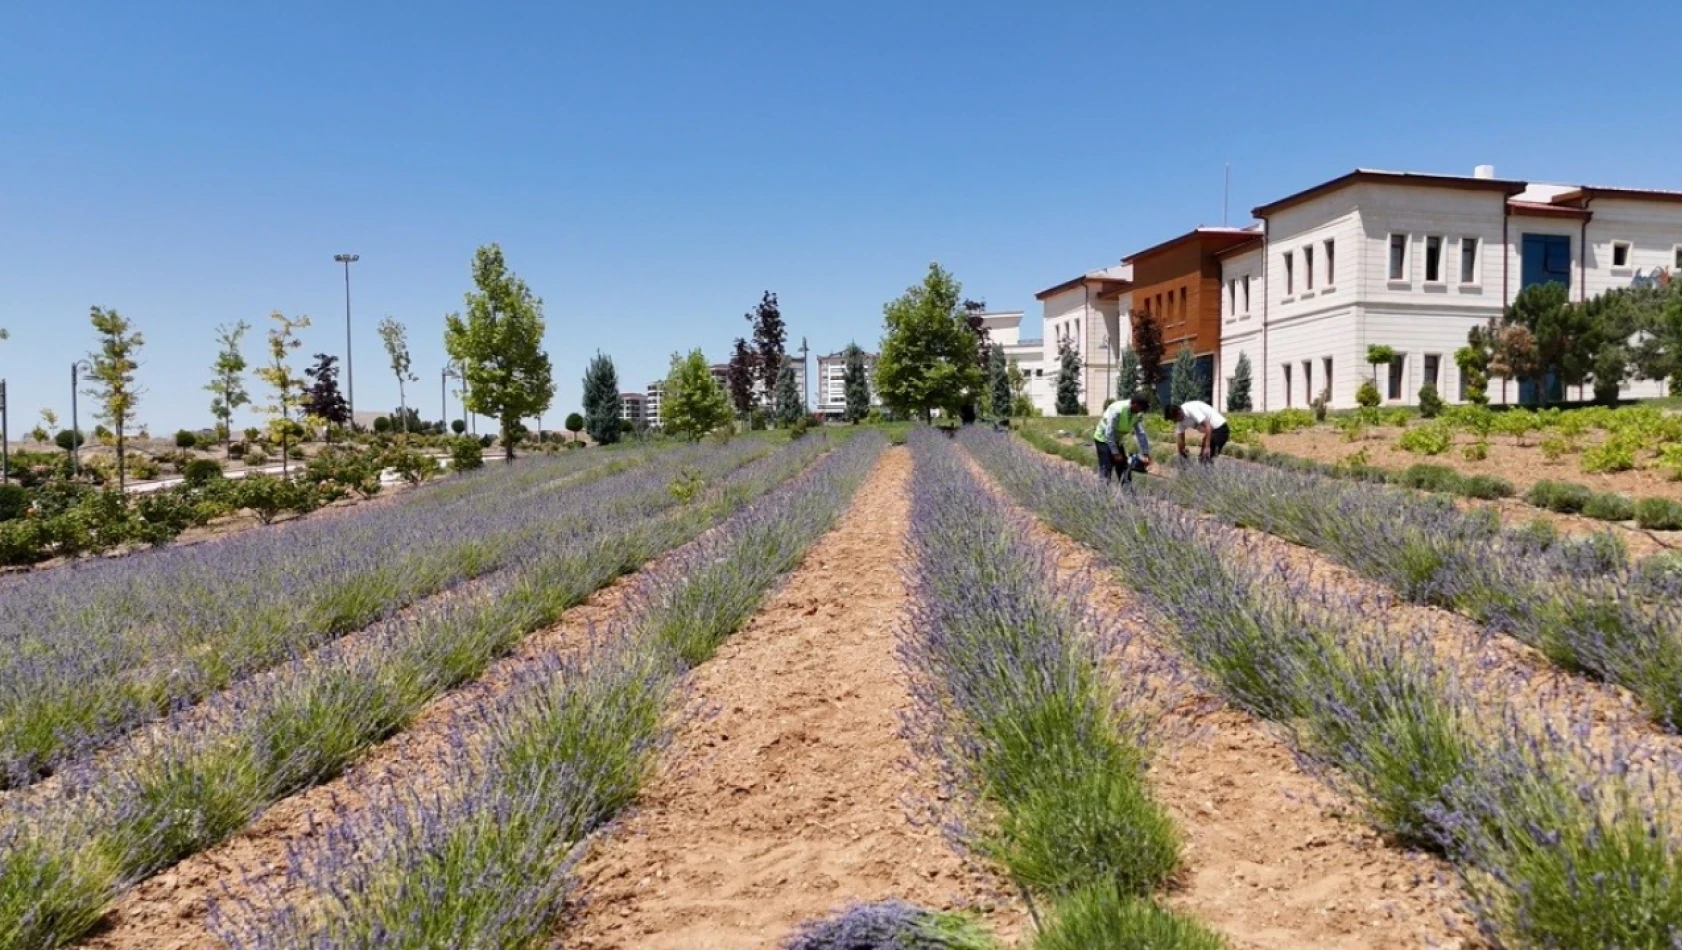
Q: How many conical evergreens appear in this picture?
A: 8